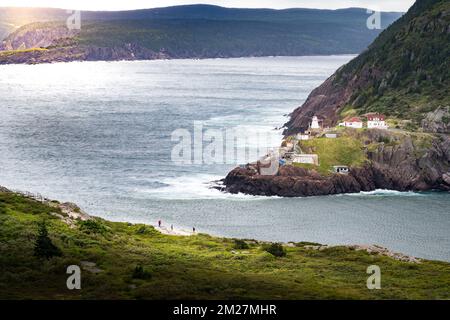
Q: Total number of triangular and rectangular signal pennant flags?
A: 0